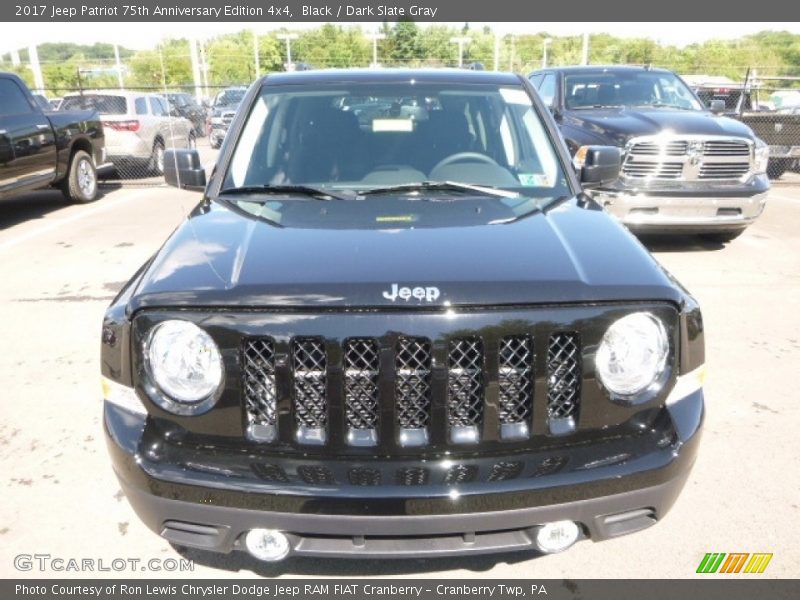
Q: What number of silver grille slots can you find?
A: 7